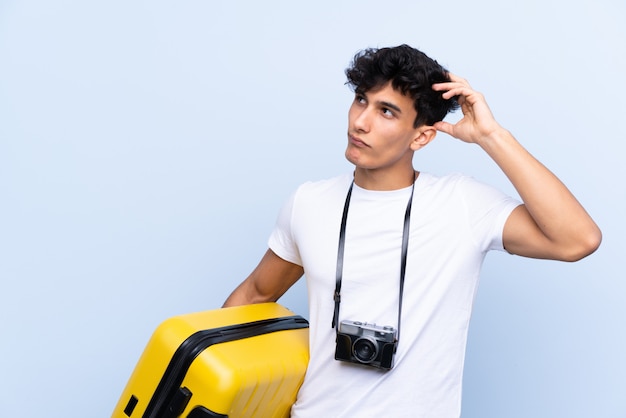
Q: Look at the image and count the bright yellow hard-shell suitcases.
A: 1